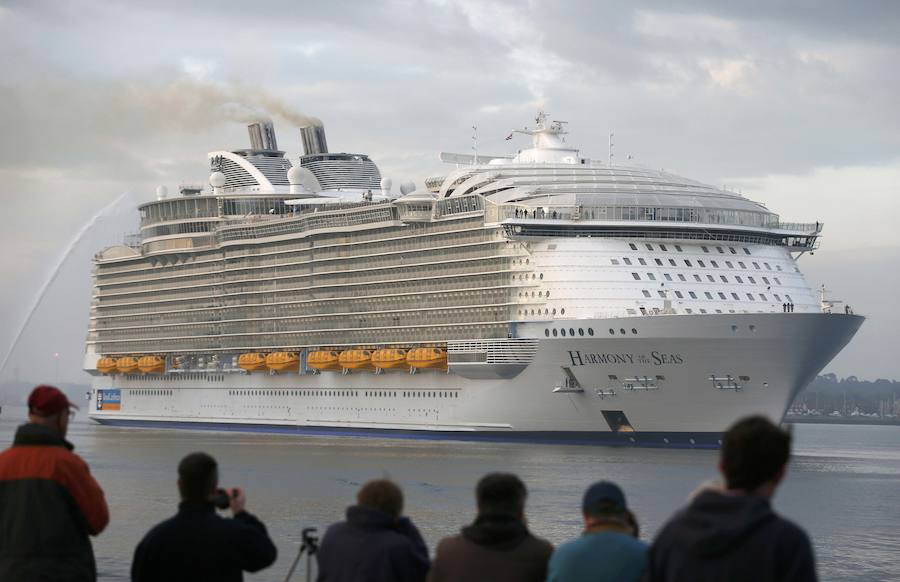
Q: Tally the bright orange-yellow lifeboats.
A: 9